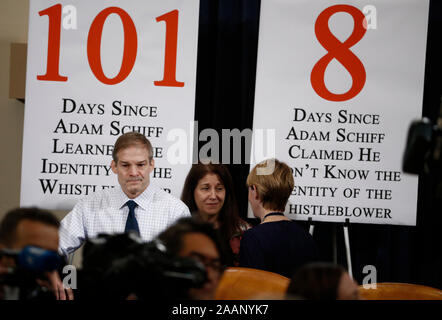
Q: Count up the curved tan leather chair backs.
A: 2